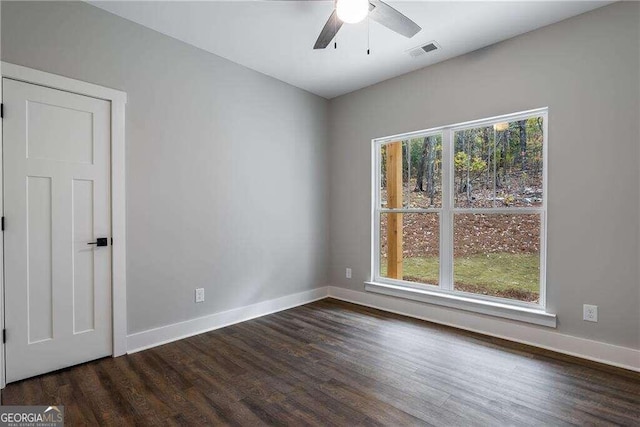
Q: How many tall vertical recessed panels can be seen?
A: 2